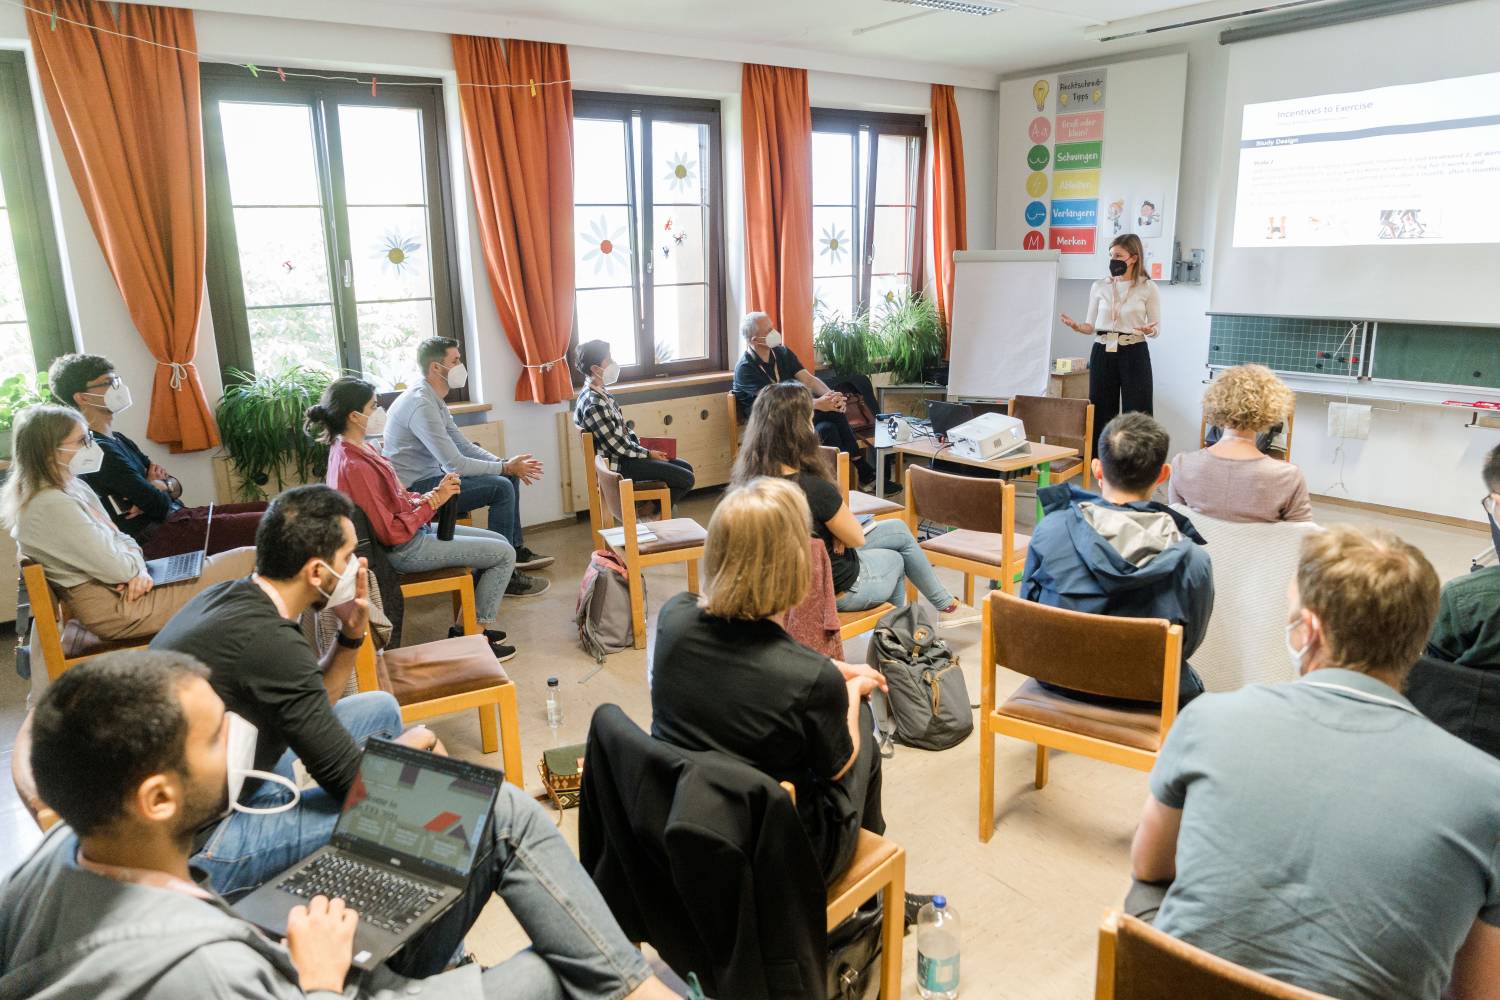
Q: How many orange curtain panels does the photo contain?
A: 4